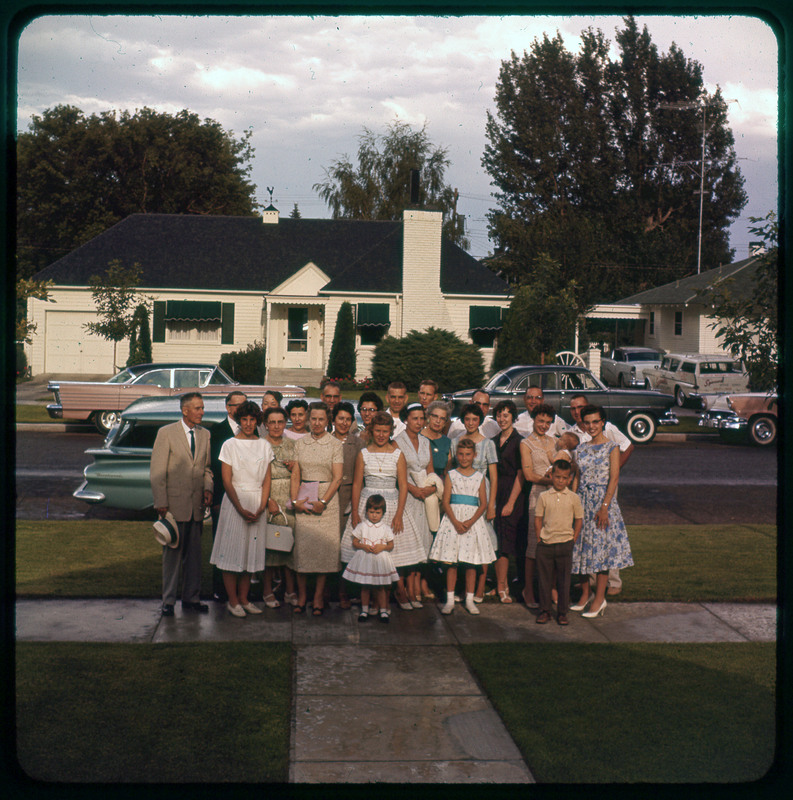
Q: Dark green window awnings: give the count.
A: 3